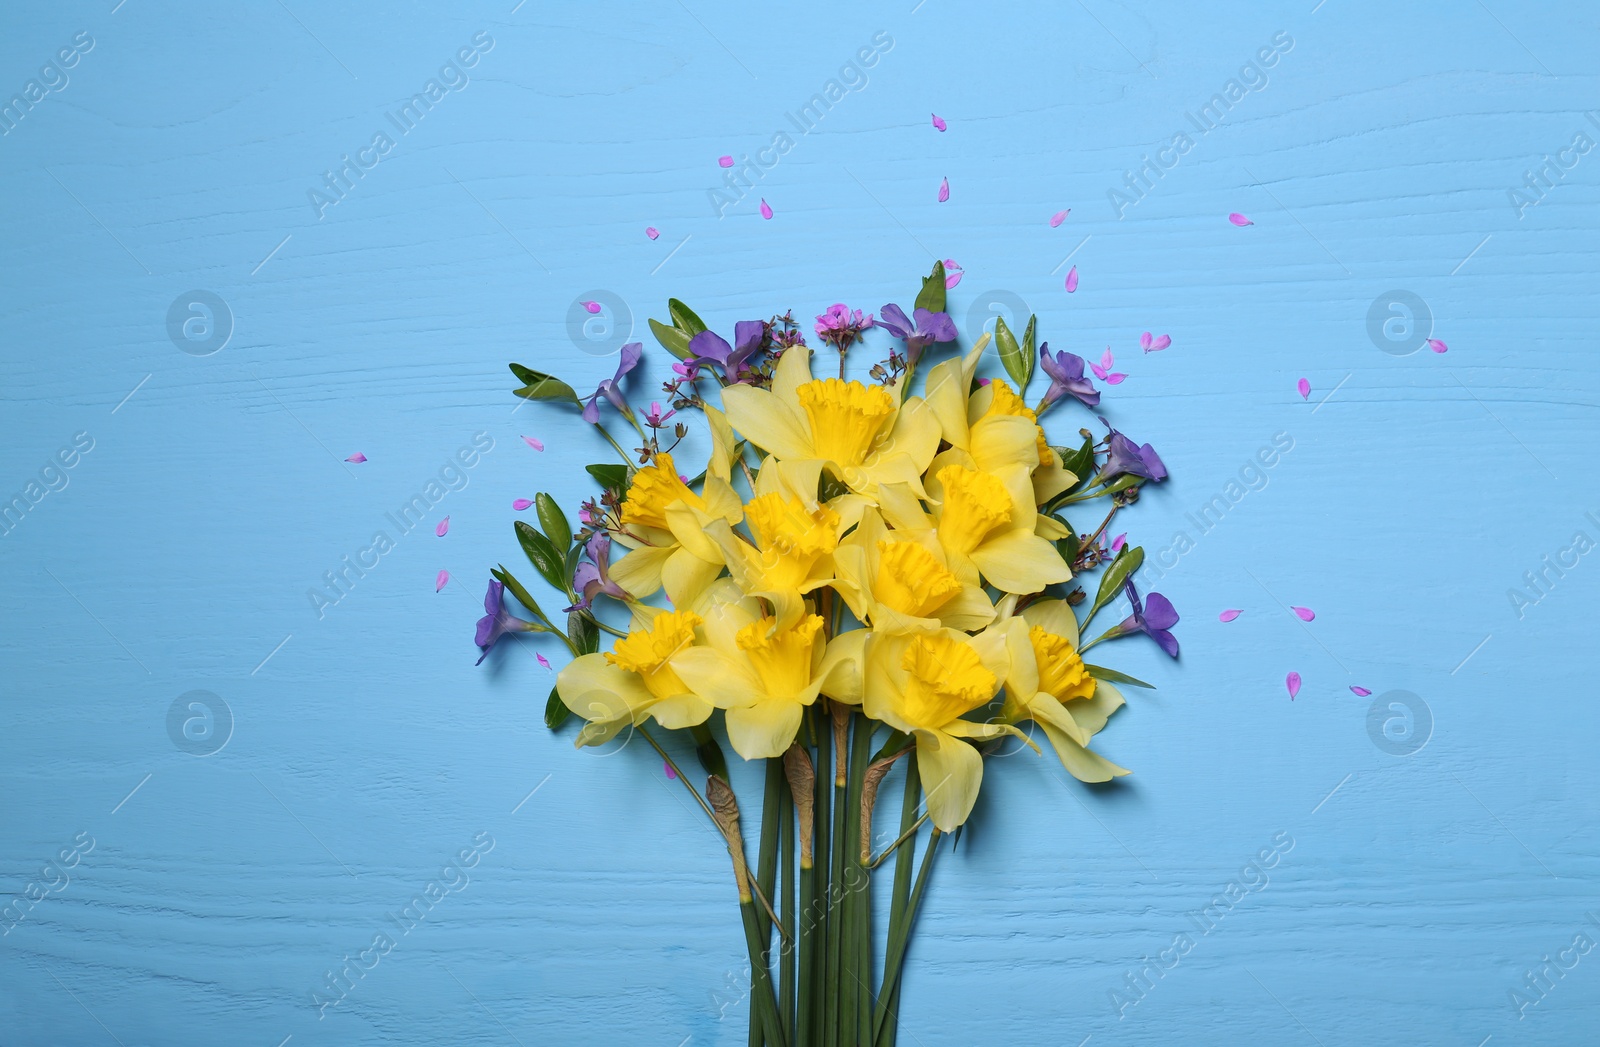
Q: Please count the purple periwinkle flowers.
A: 8